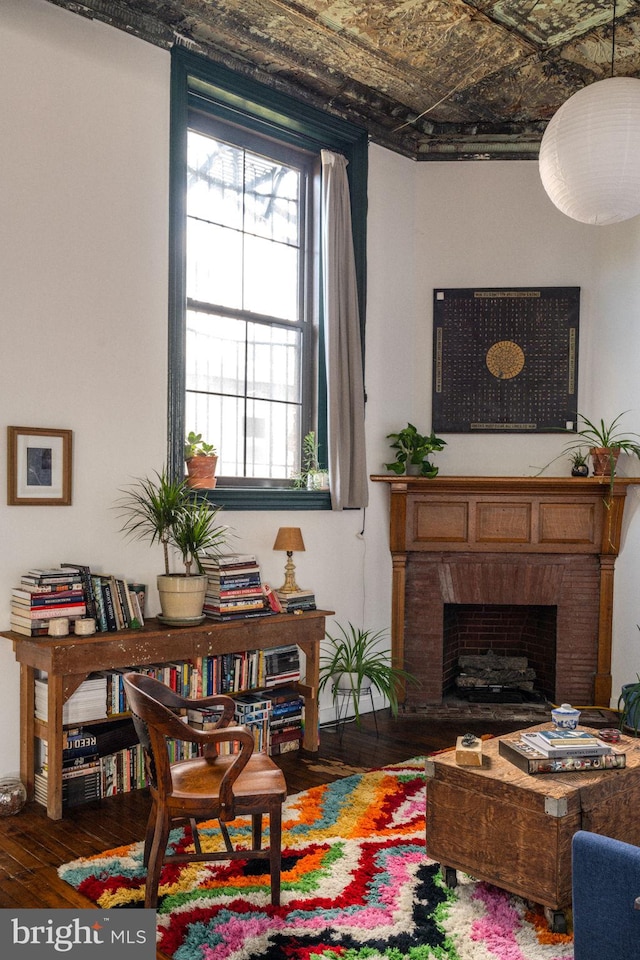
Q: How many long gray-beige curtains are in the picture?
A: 1